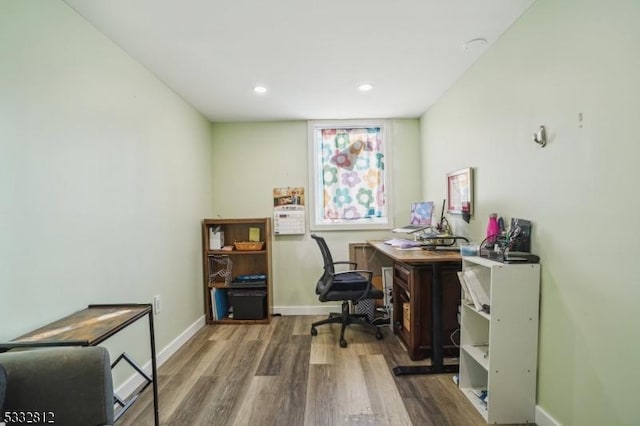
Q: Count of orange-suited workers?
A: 0